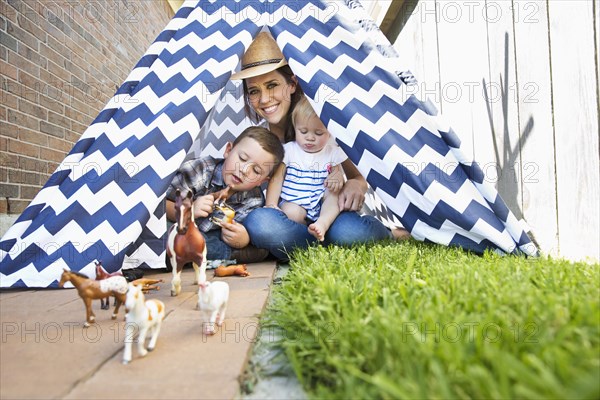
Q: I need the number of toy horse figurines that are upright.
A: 5